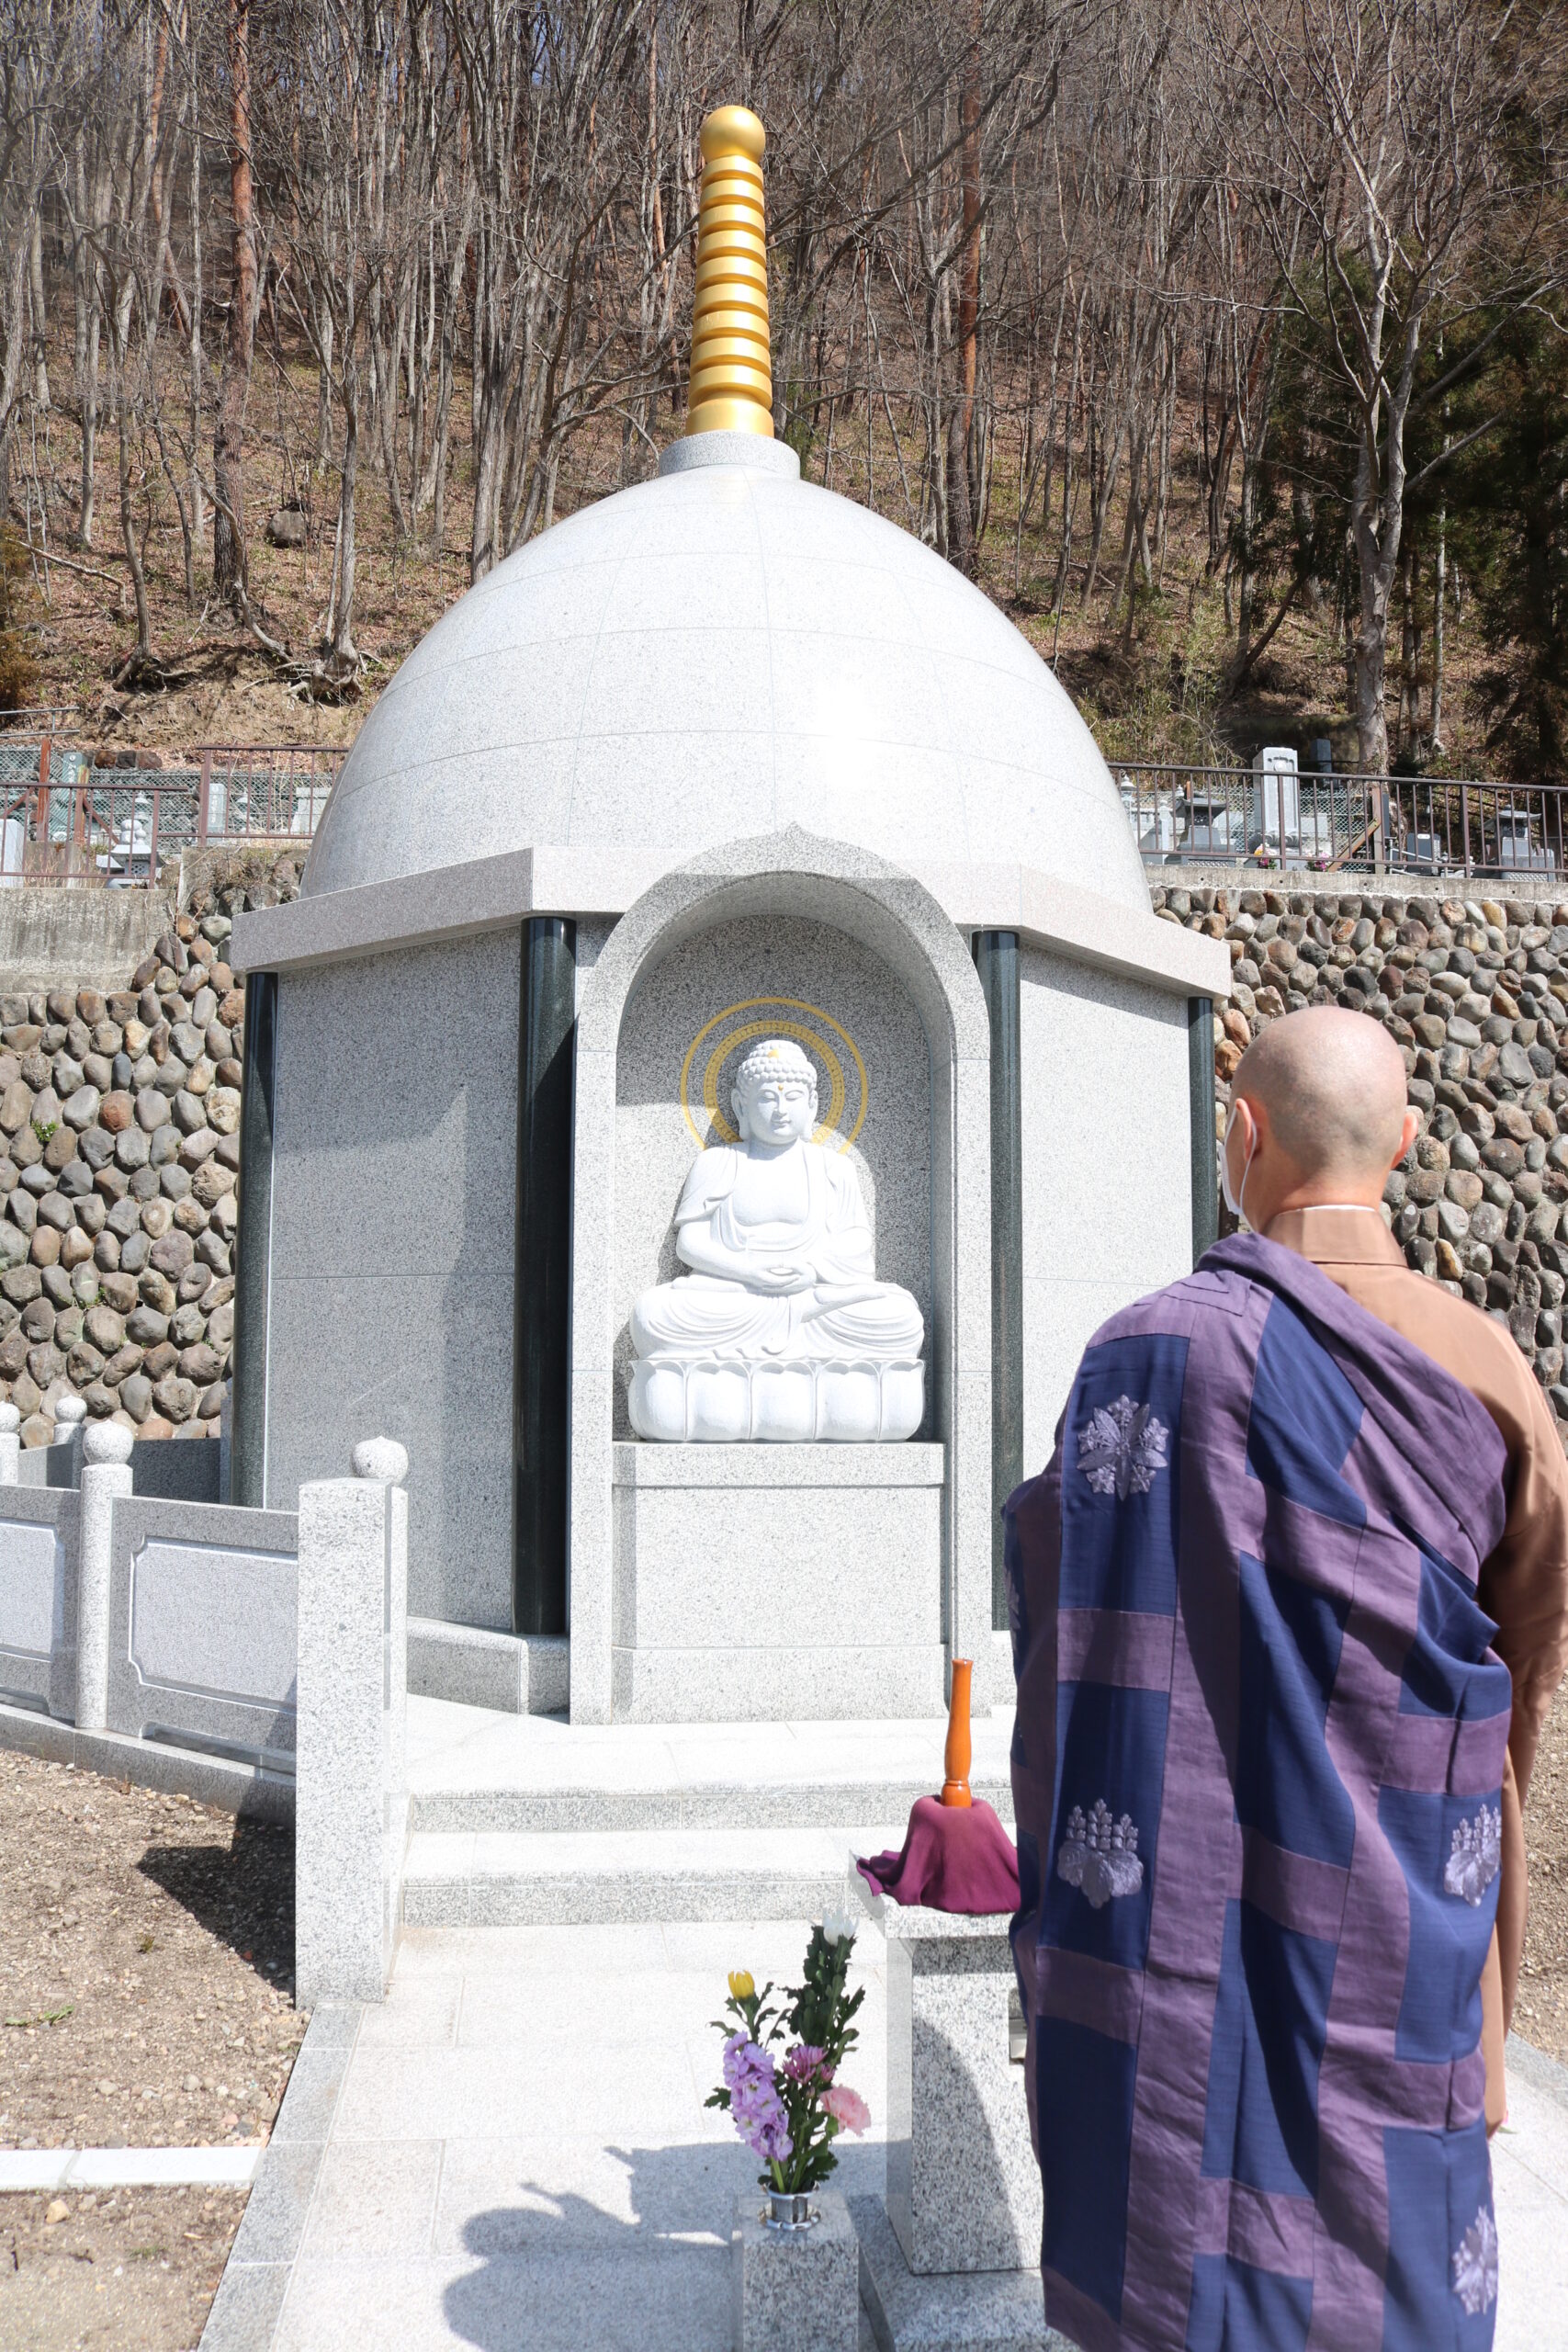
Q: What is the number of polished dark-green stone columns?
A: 4